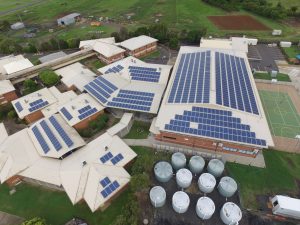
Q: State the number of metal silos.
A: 11